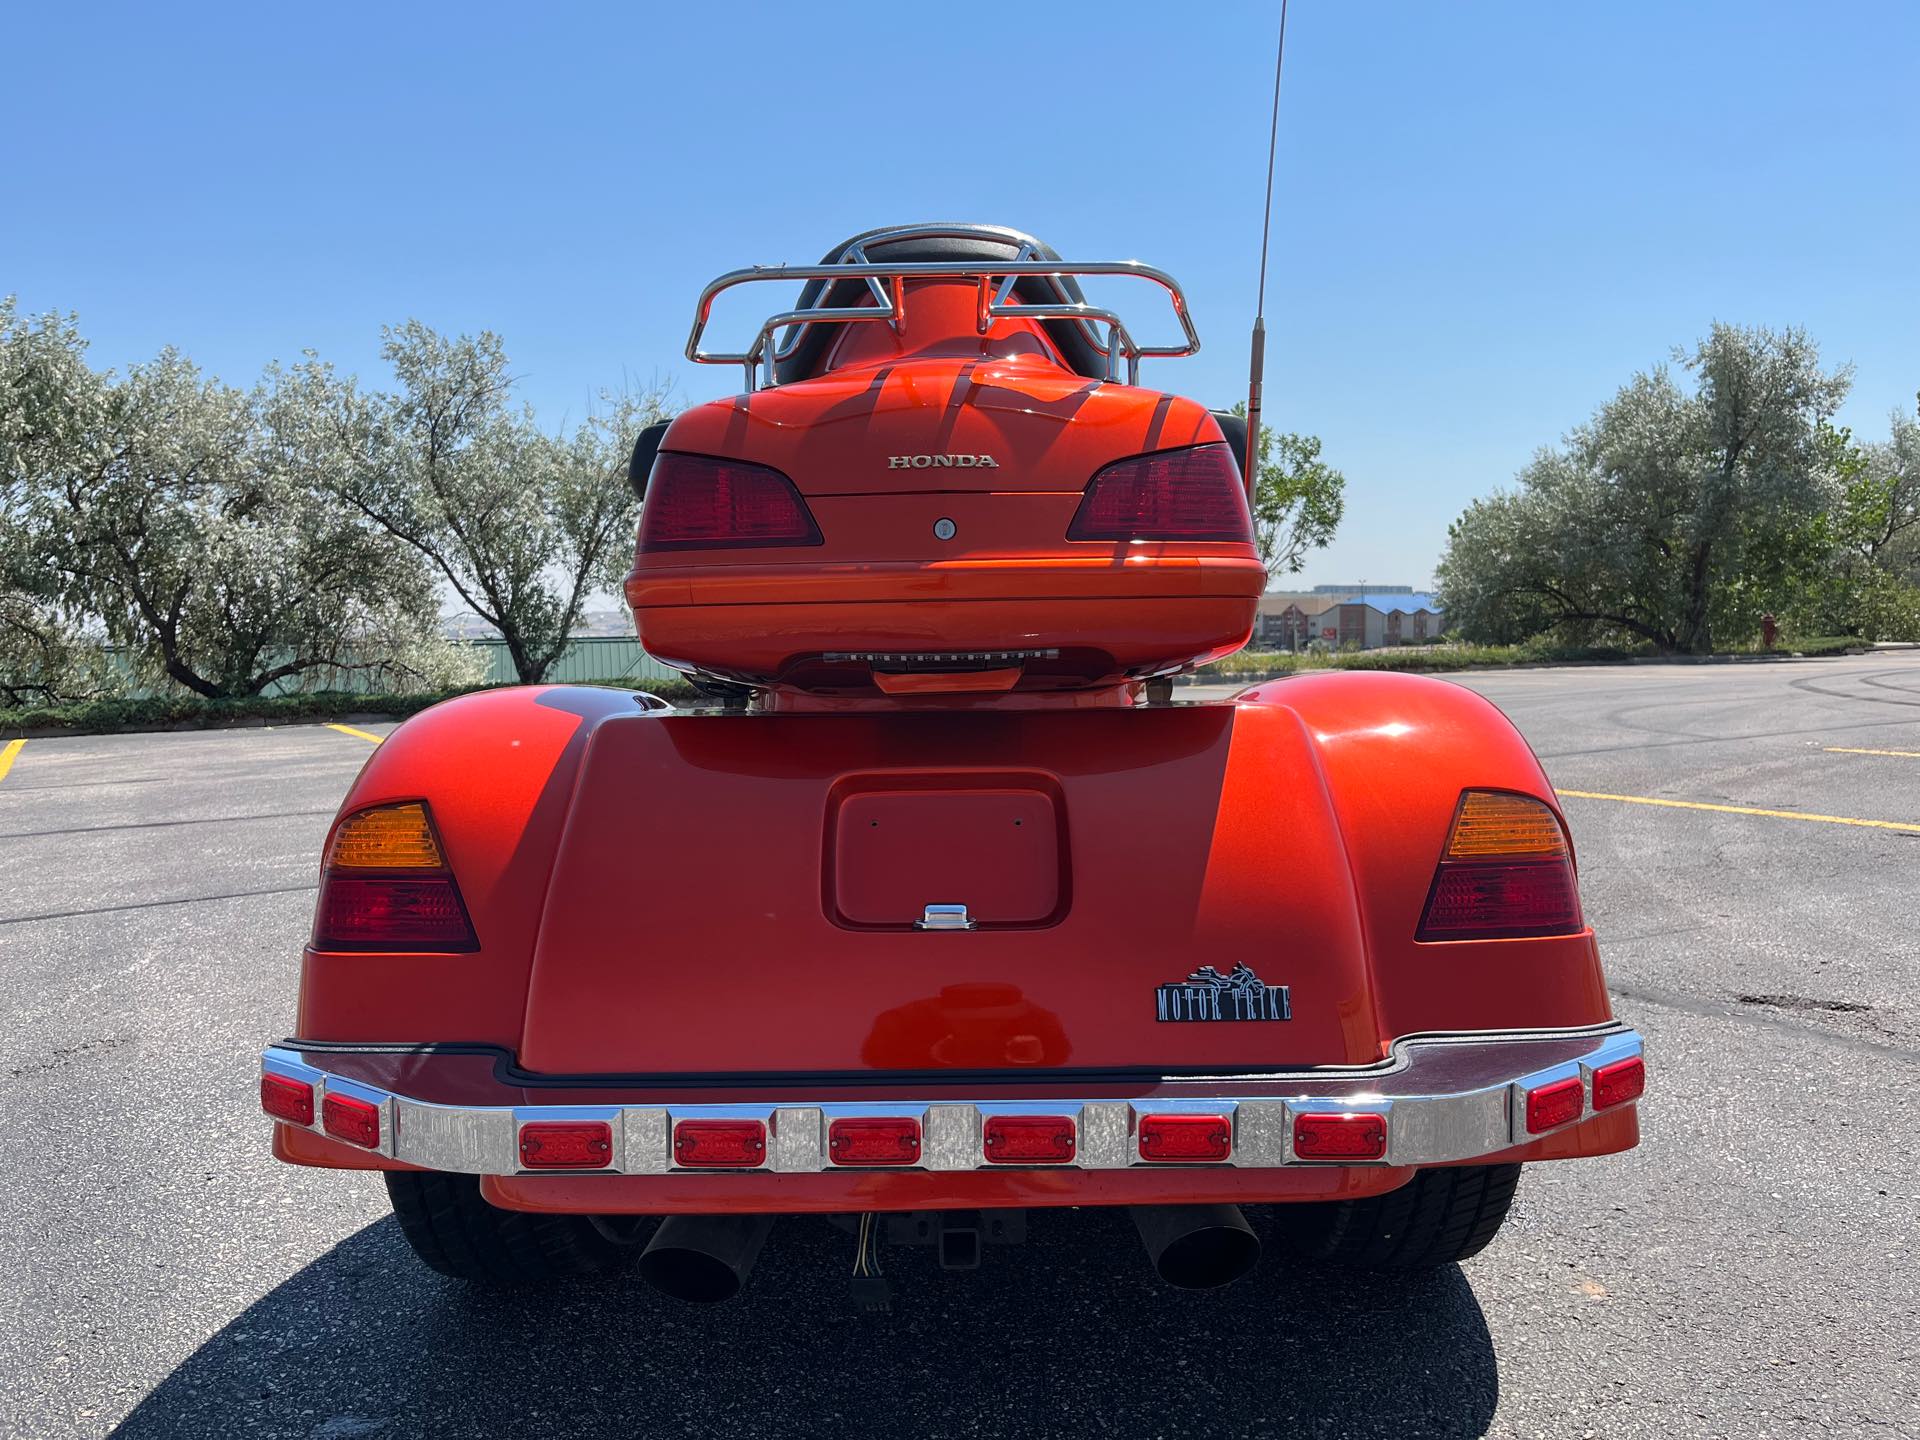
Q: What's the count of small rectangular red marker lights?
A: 10